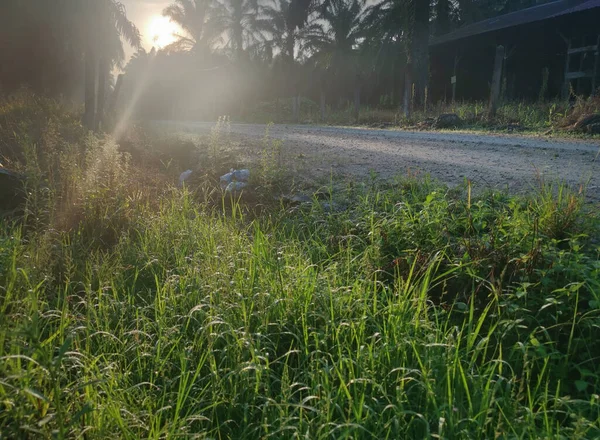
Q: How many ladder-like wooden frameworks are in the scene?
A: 1